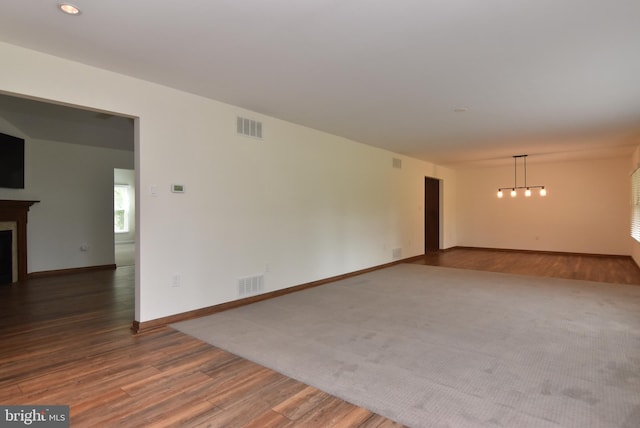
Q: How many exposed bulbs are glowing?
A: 4